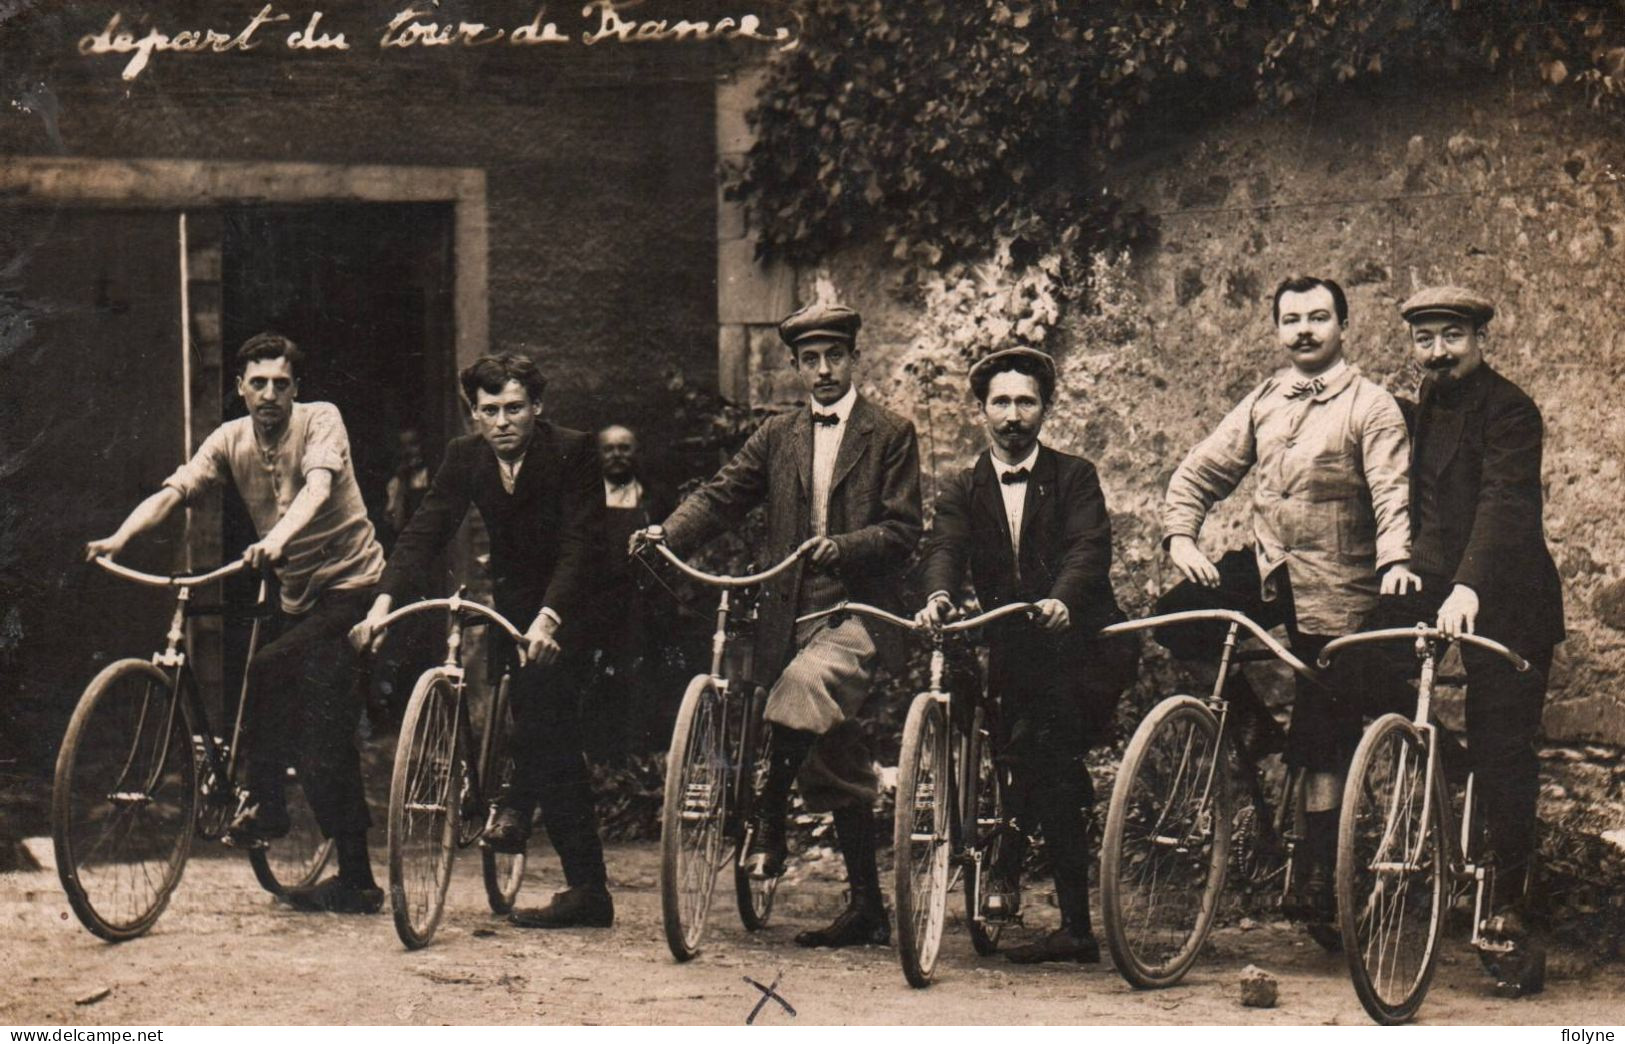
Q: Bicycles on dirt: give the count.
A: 6